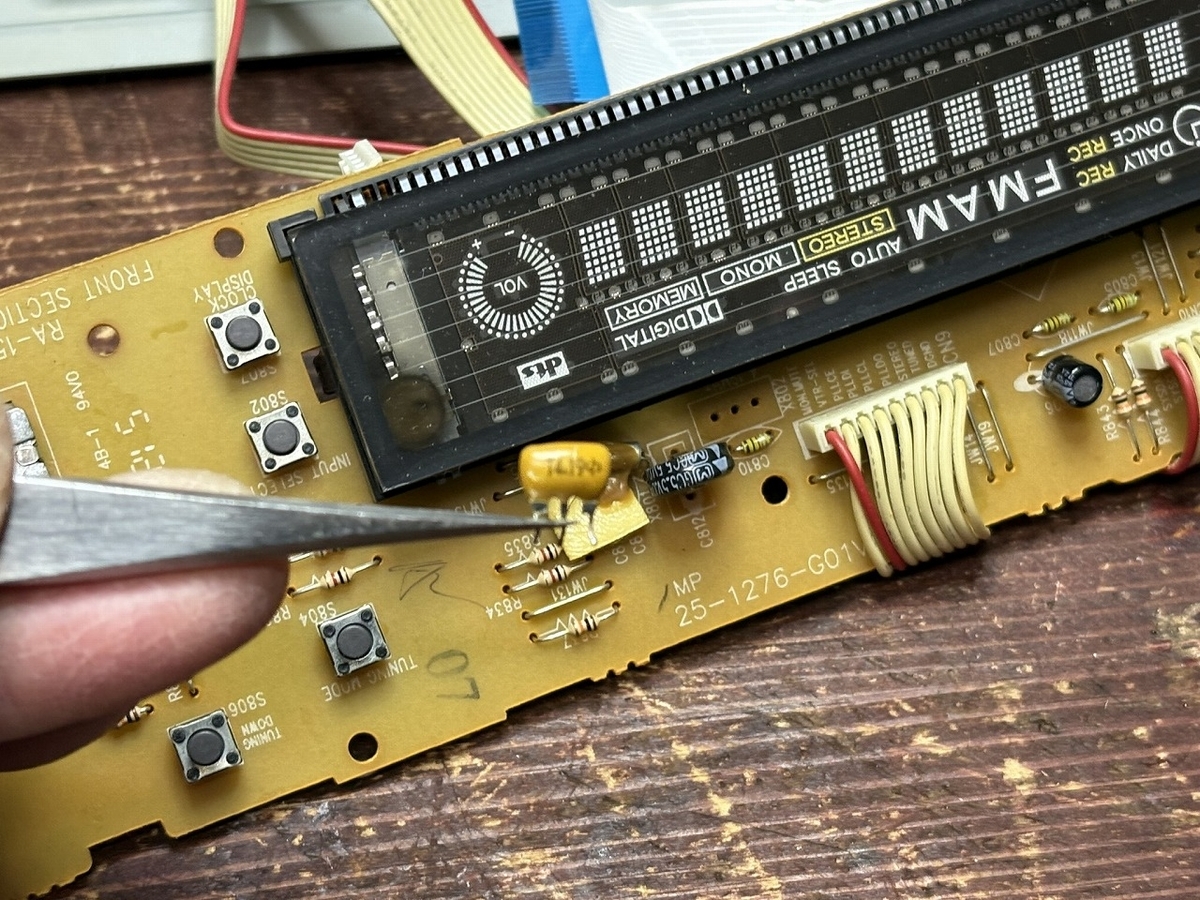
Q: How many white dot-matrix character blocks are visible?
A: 12